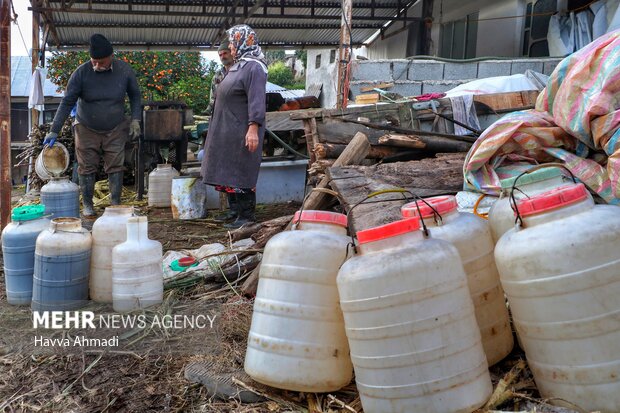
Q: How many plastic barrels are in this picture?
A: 11